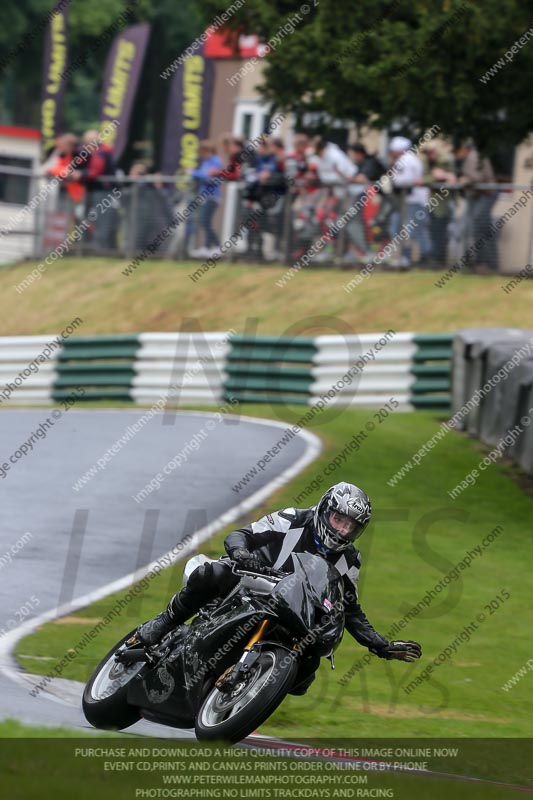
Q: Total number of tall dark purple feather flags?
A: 3